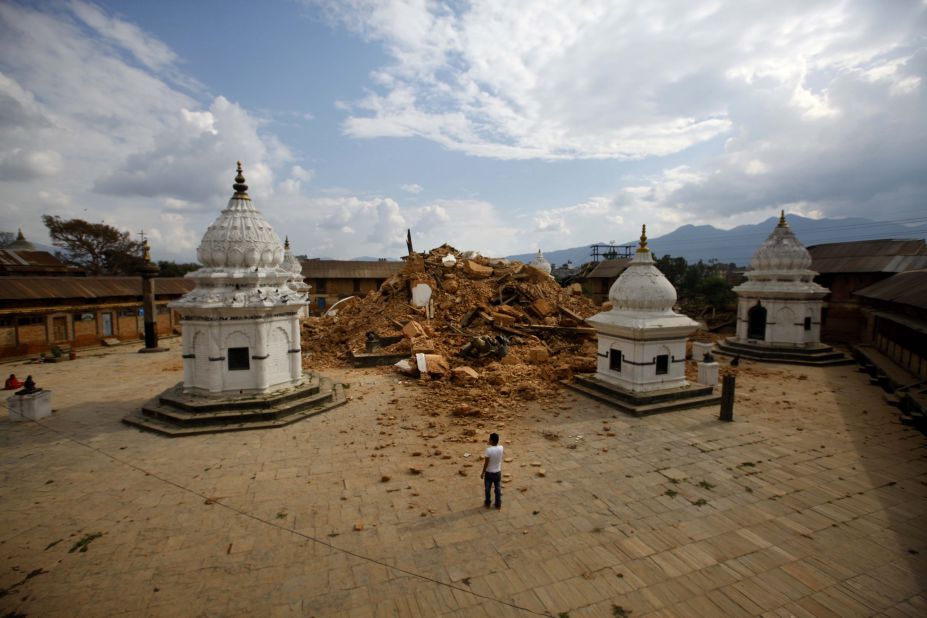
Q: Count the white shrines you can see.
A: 5